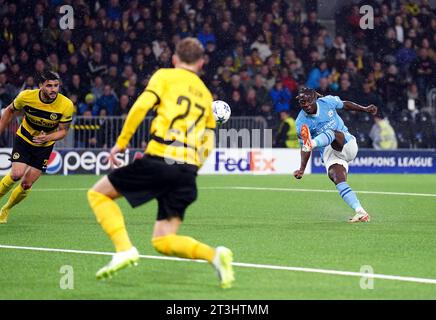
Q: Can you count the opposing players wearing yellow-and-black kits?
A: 2